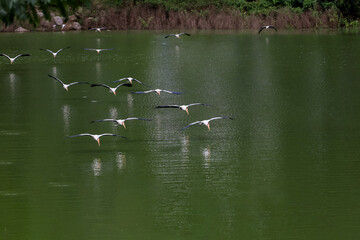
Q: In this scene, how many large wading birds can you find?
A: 14